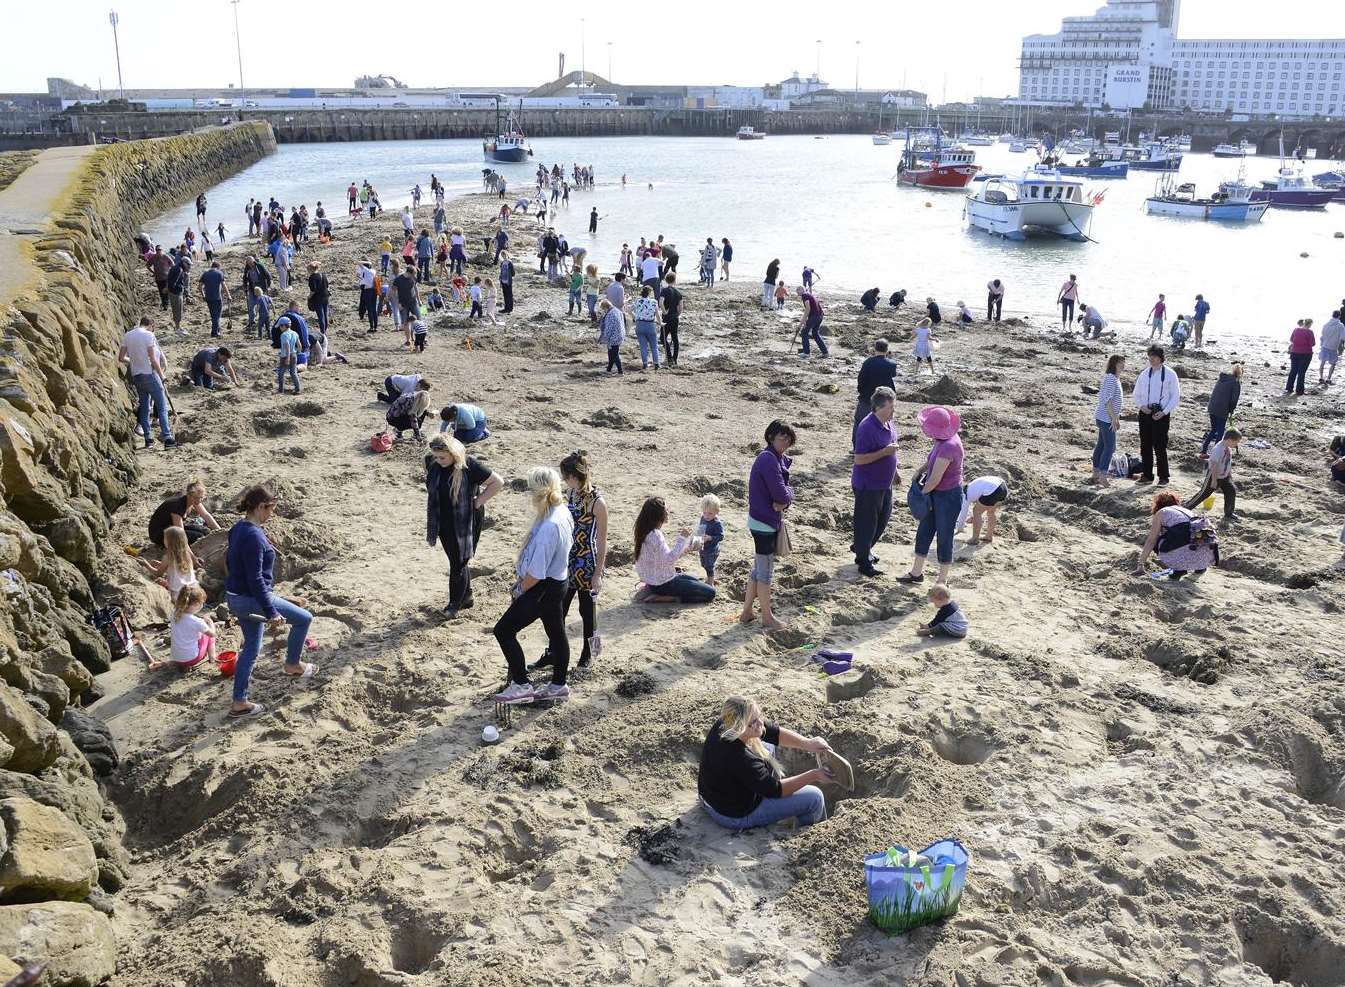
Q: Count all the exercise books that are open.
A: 0